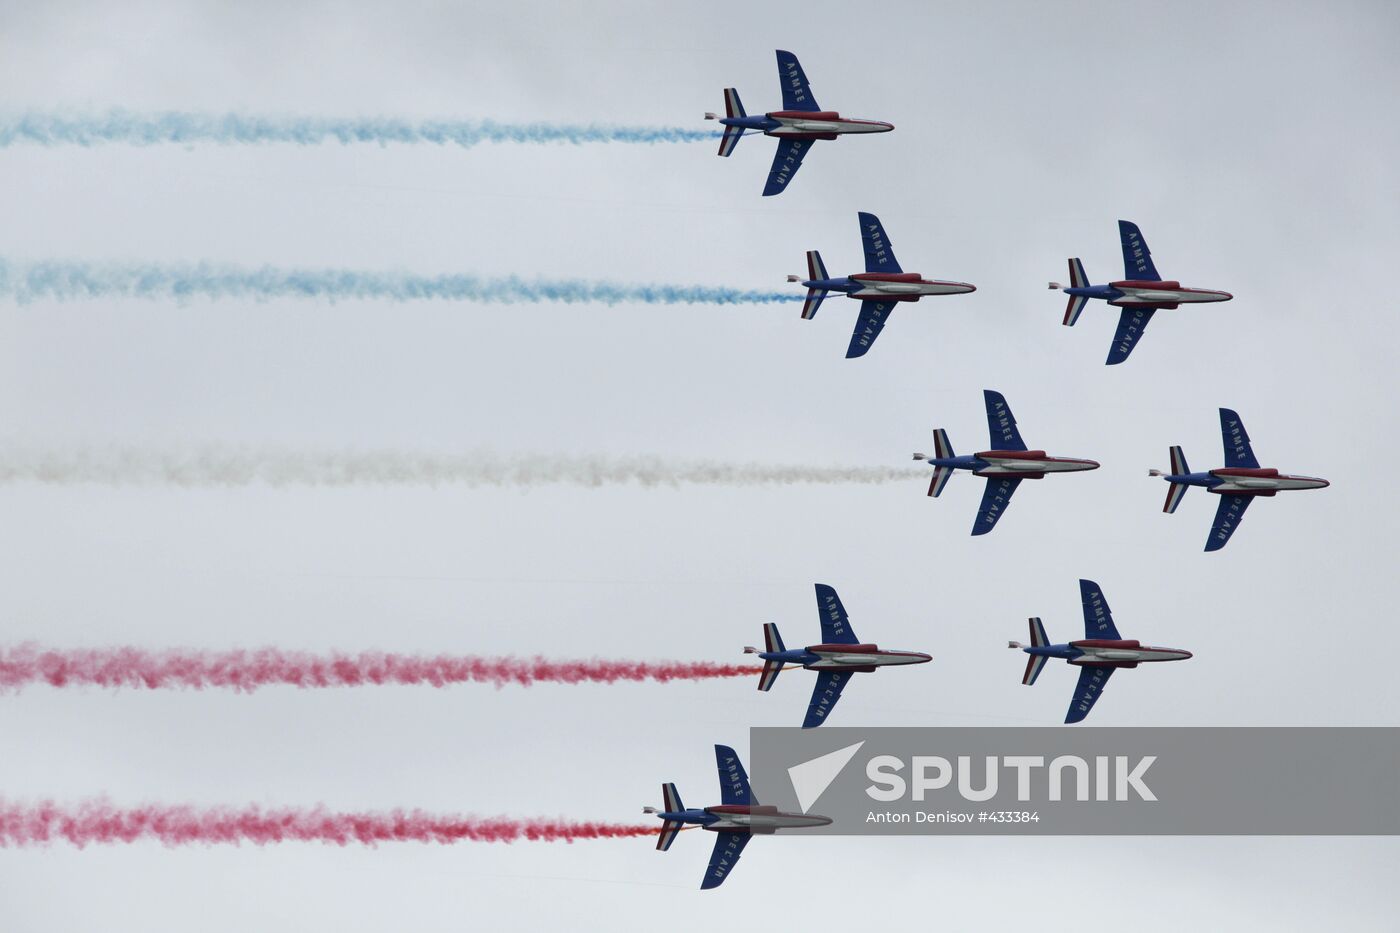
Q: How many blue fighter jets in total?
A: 8